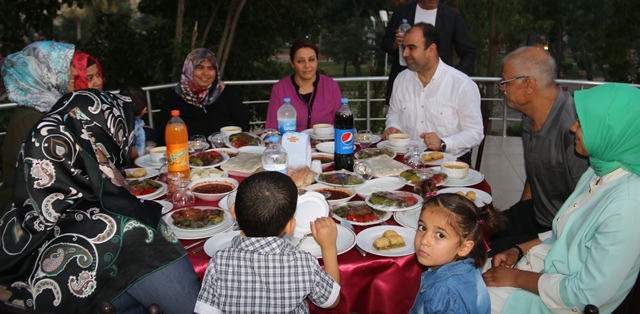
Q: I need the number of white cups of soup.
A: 5